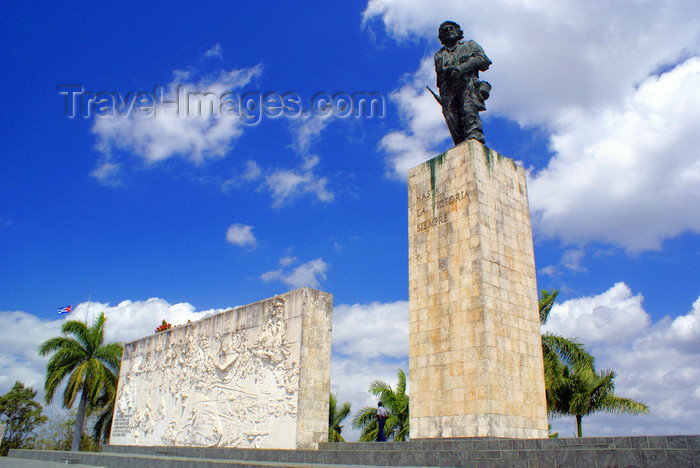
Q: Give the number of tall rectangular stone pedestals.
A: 1